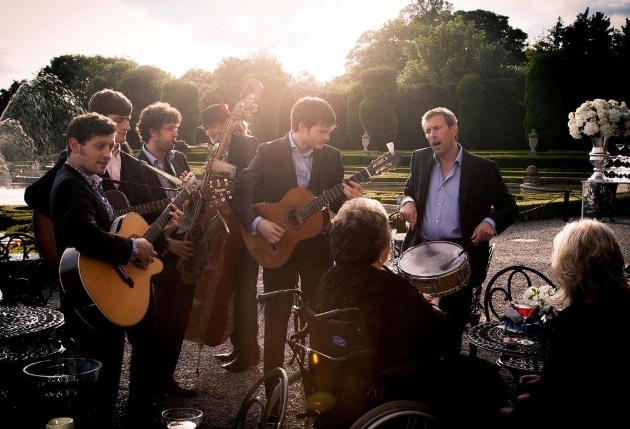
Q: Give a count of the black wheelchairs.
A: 1